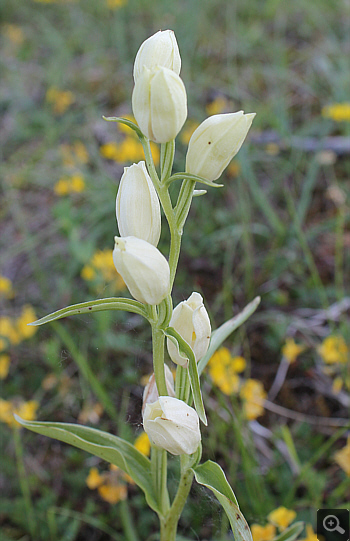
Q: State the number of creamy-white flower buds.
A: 8